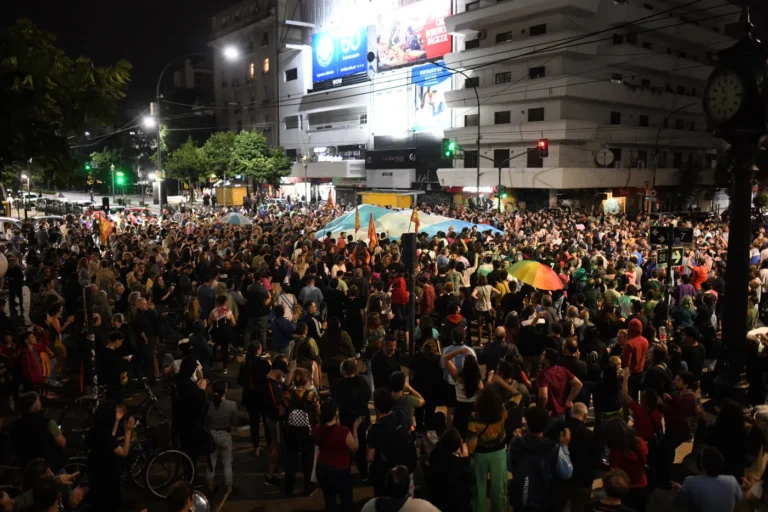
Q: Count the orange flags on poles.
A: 5